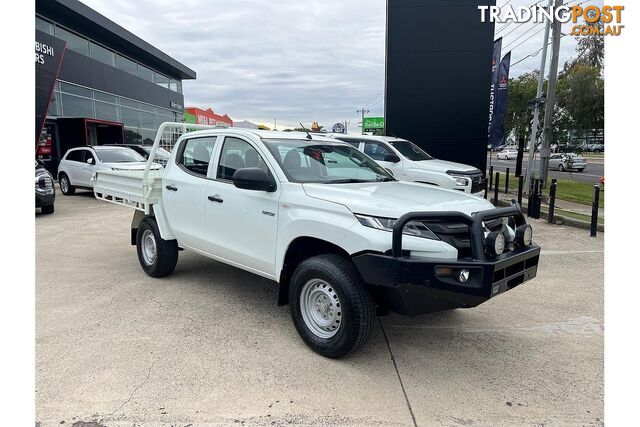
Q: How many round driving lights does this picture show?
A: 2